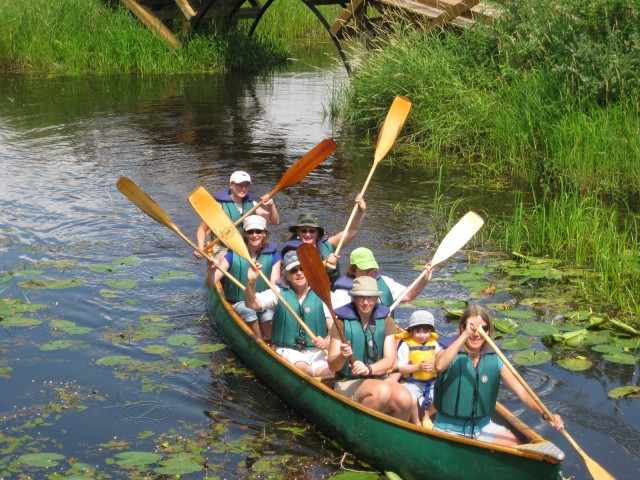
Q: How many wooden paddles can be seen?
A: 7